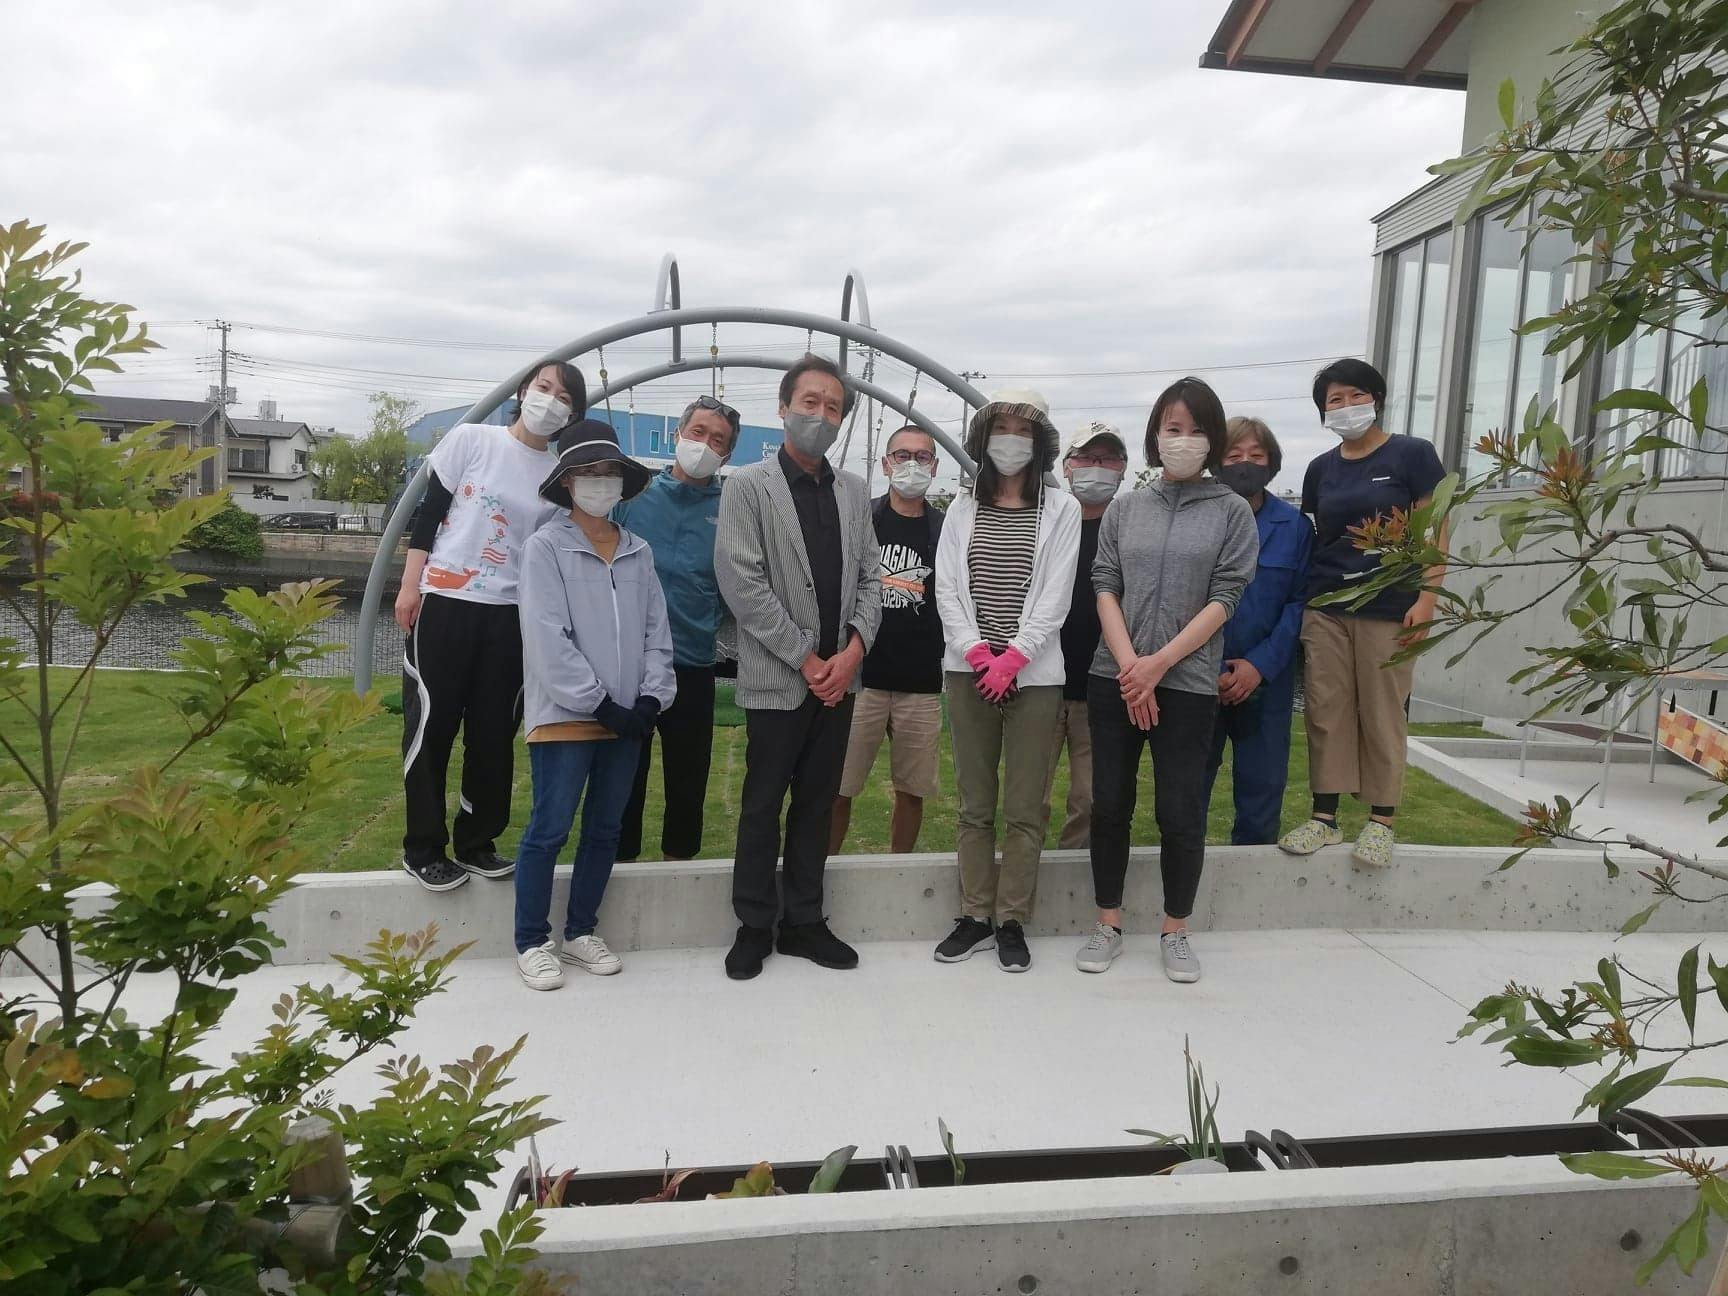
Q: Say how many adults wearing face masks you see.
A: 10